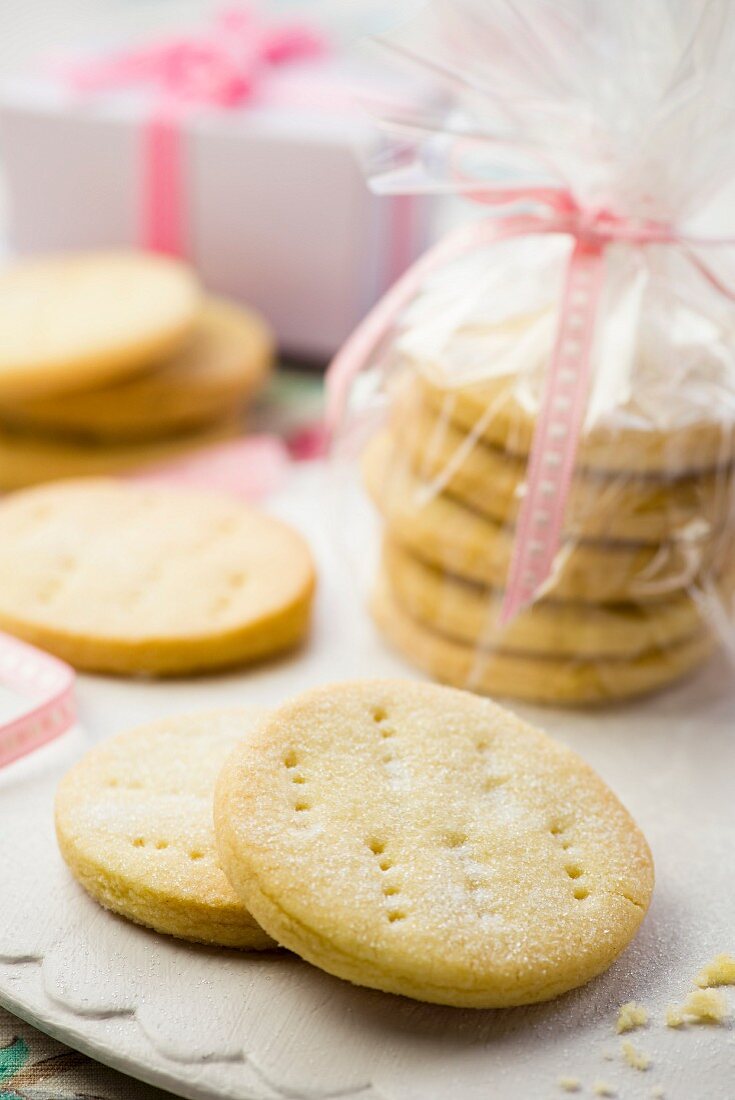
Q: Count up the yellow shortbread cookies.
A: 11